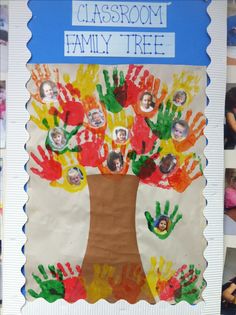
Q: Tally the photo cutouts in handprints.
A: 11